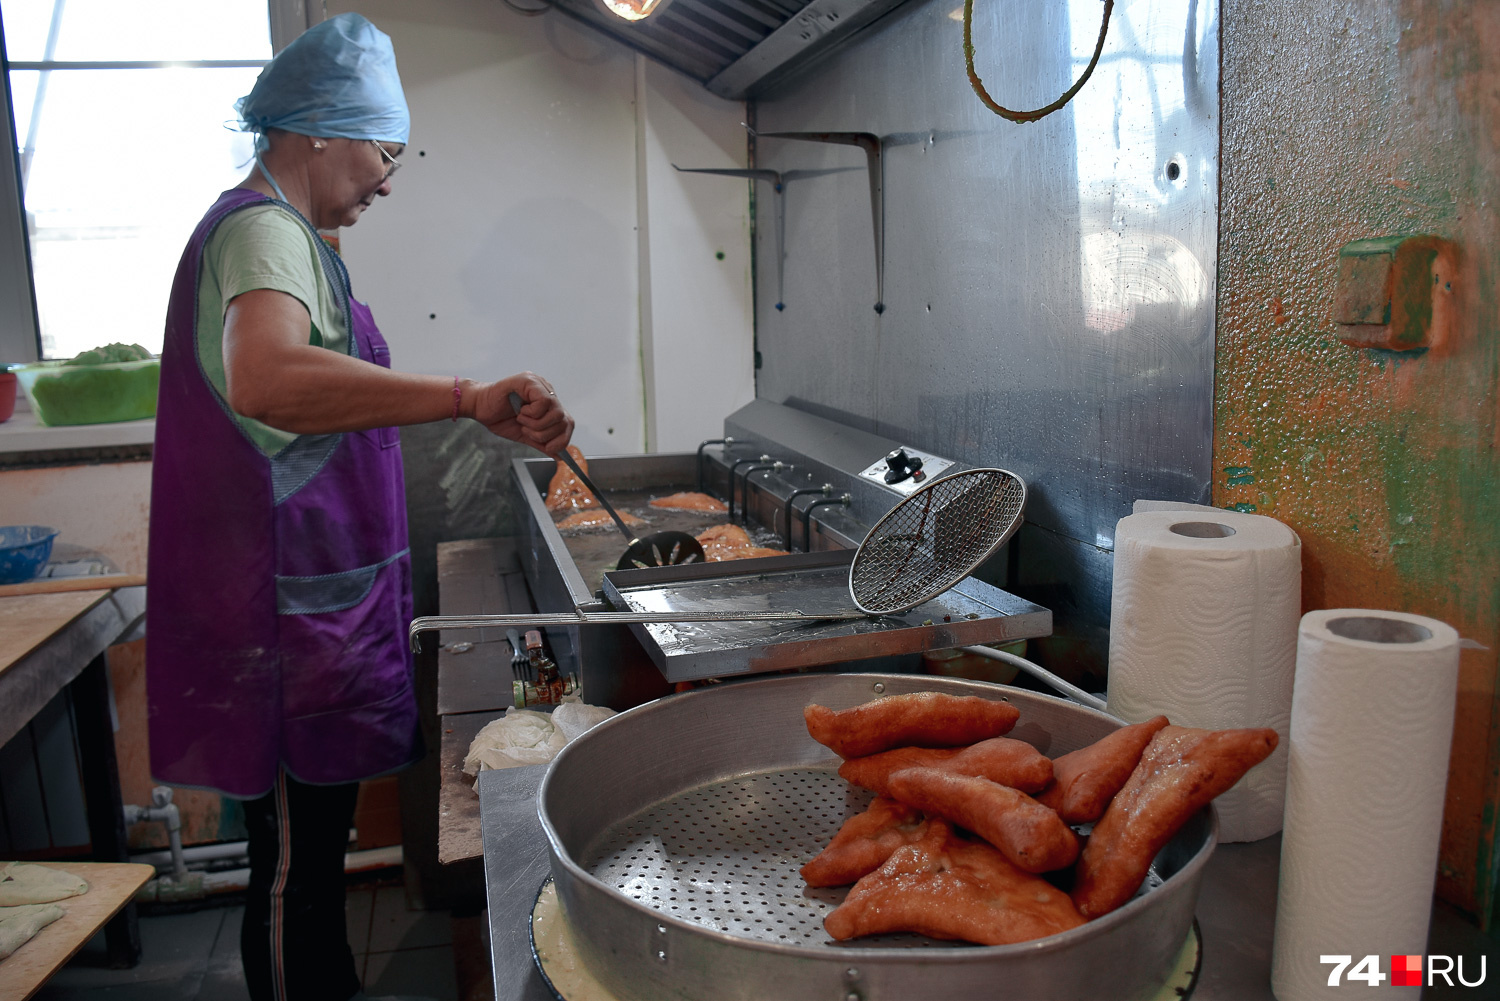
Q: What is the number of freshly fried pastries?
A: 7